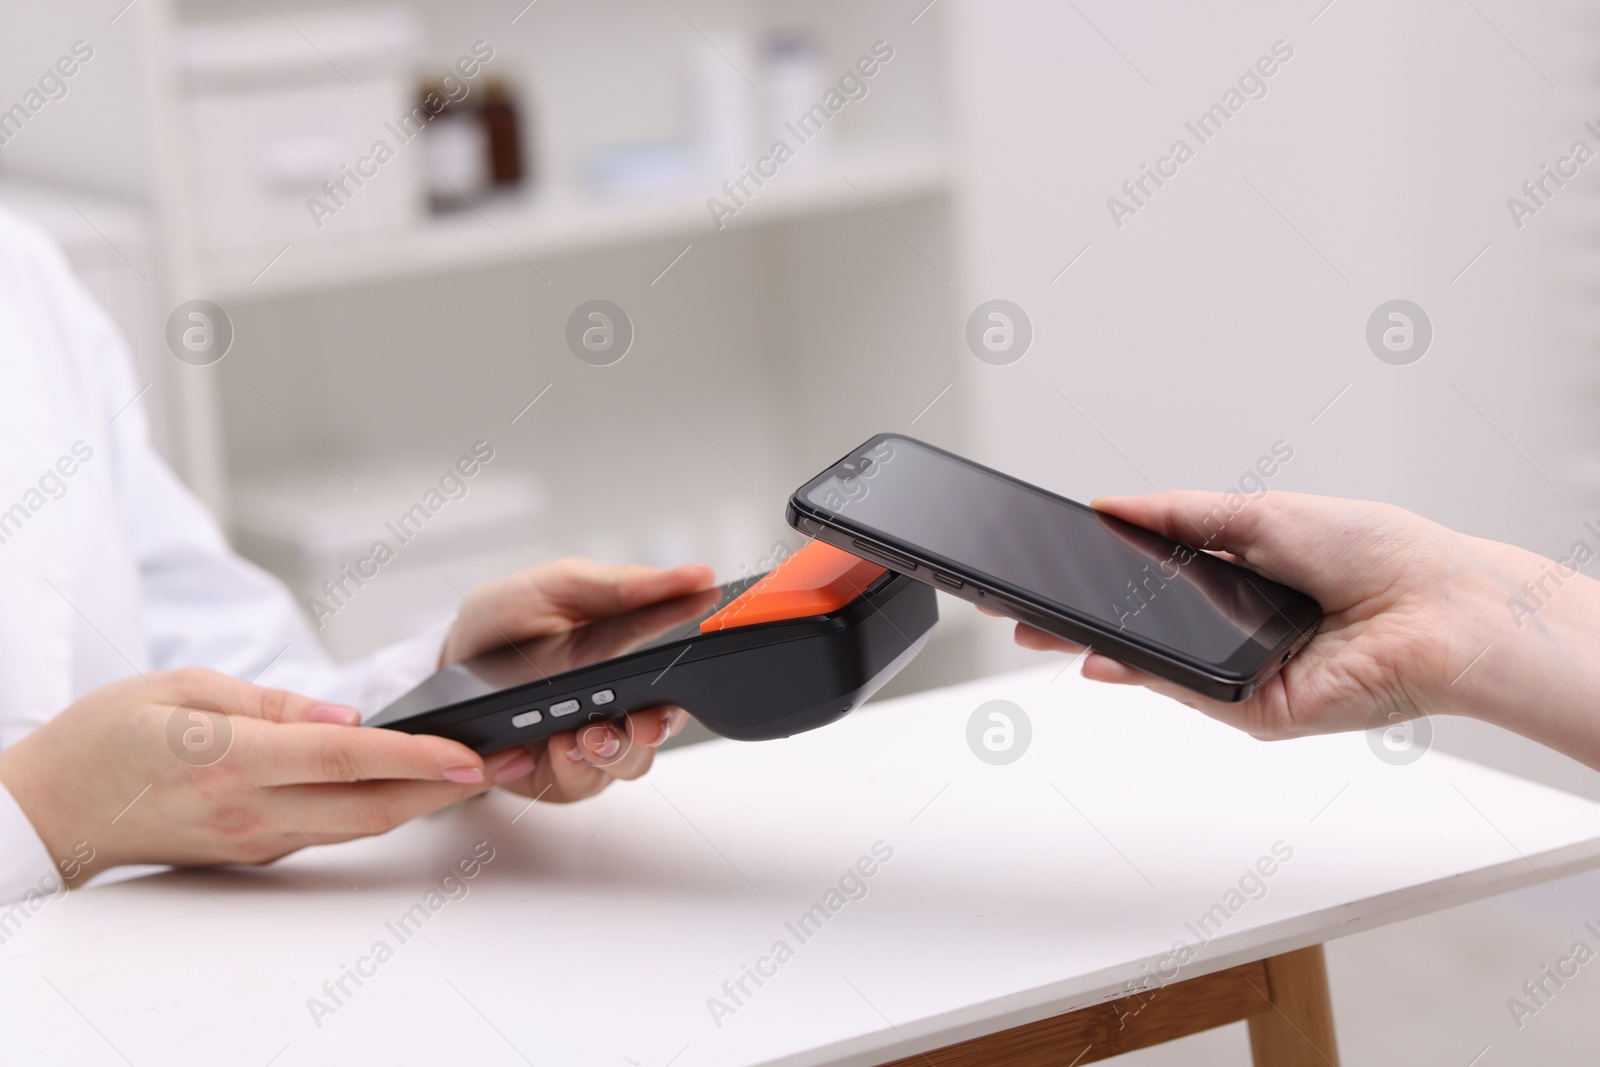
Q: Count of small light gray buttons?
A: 3